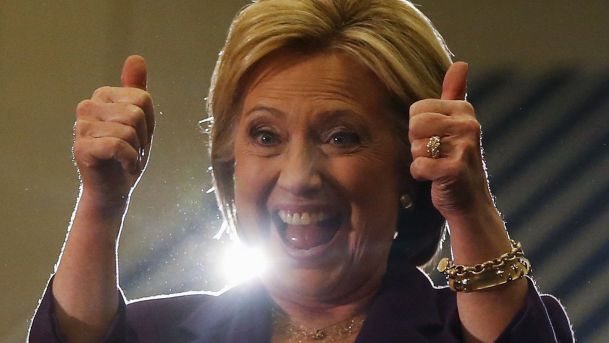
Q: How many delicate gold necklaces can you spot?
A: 1